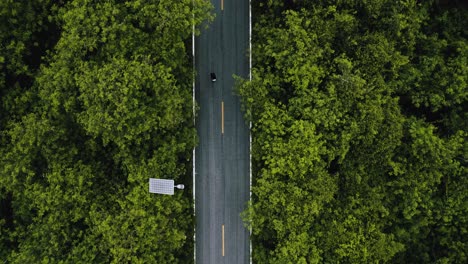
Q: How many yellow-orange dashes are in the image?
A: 3